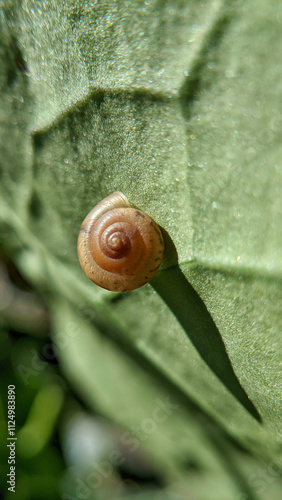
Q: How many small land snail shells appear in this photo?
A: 1